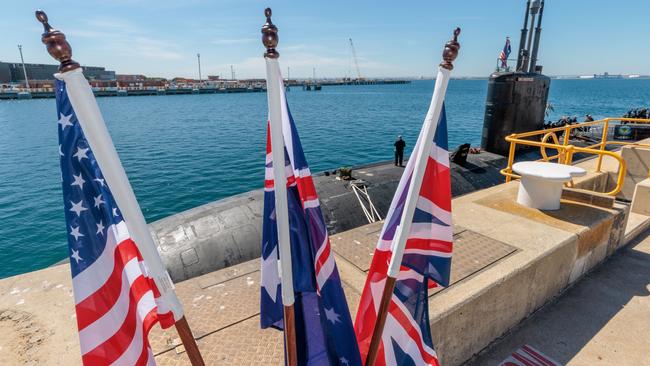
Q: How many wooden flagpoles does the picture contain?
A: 3